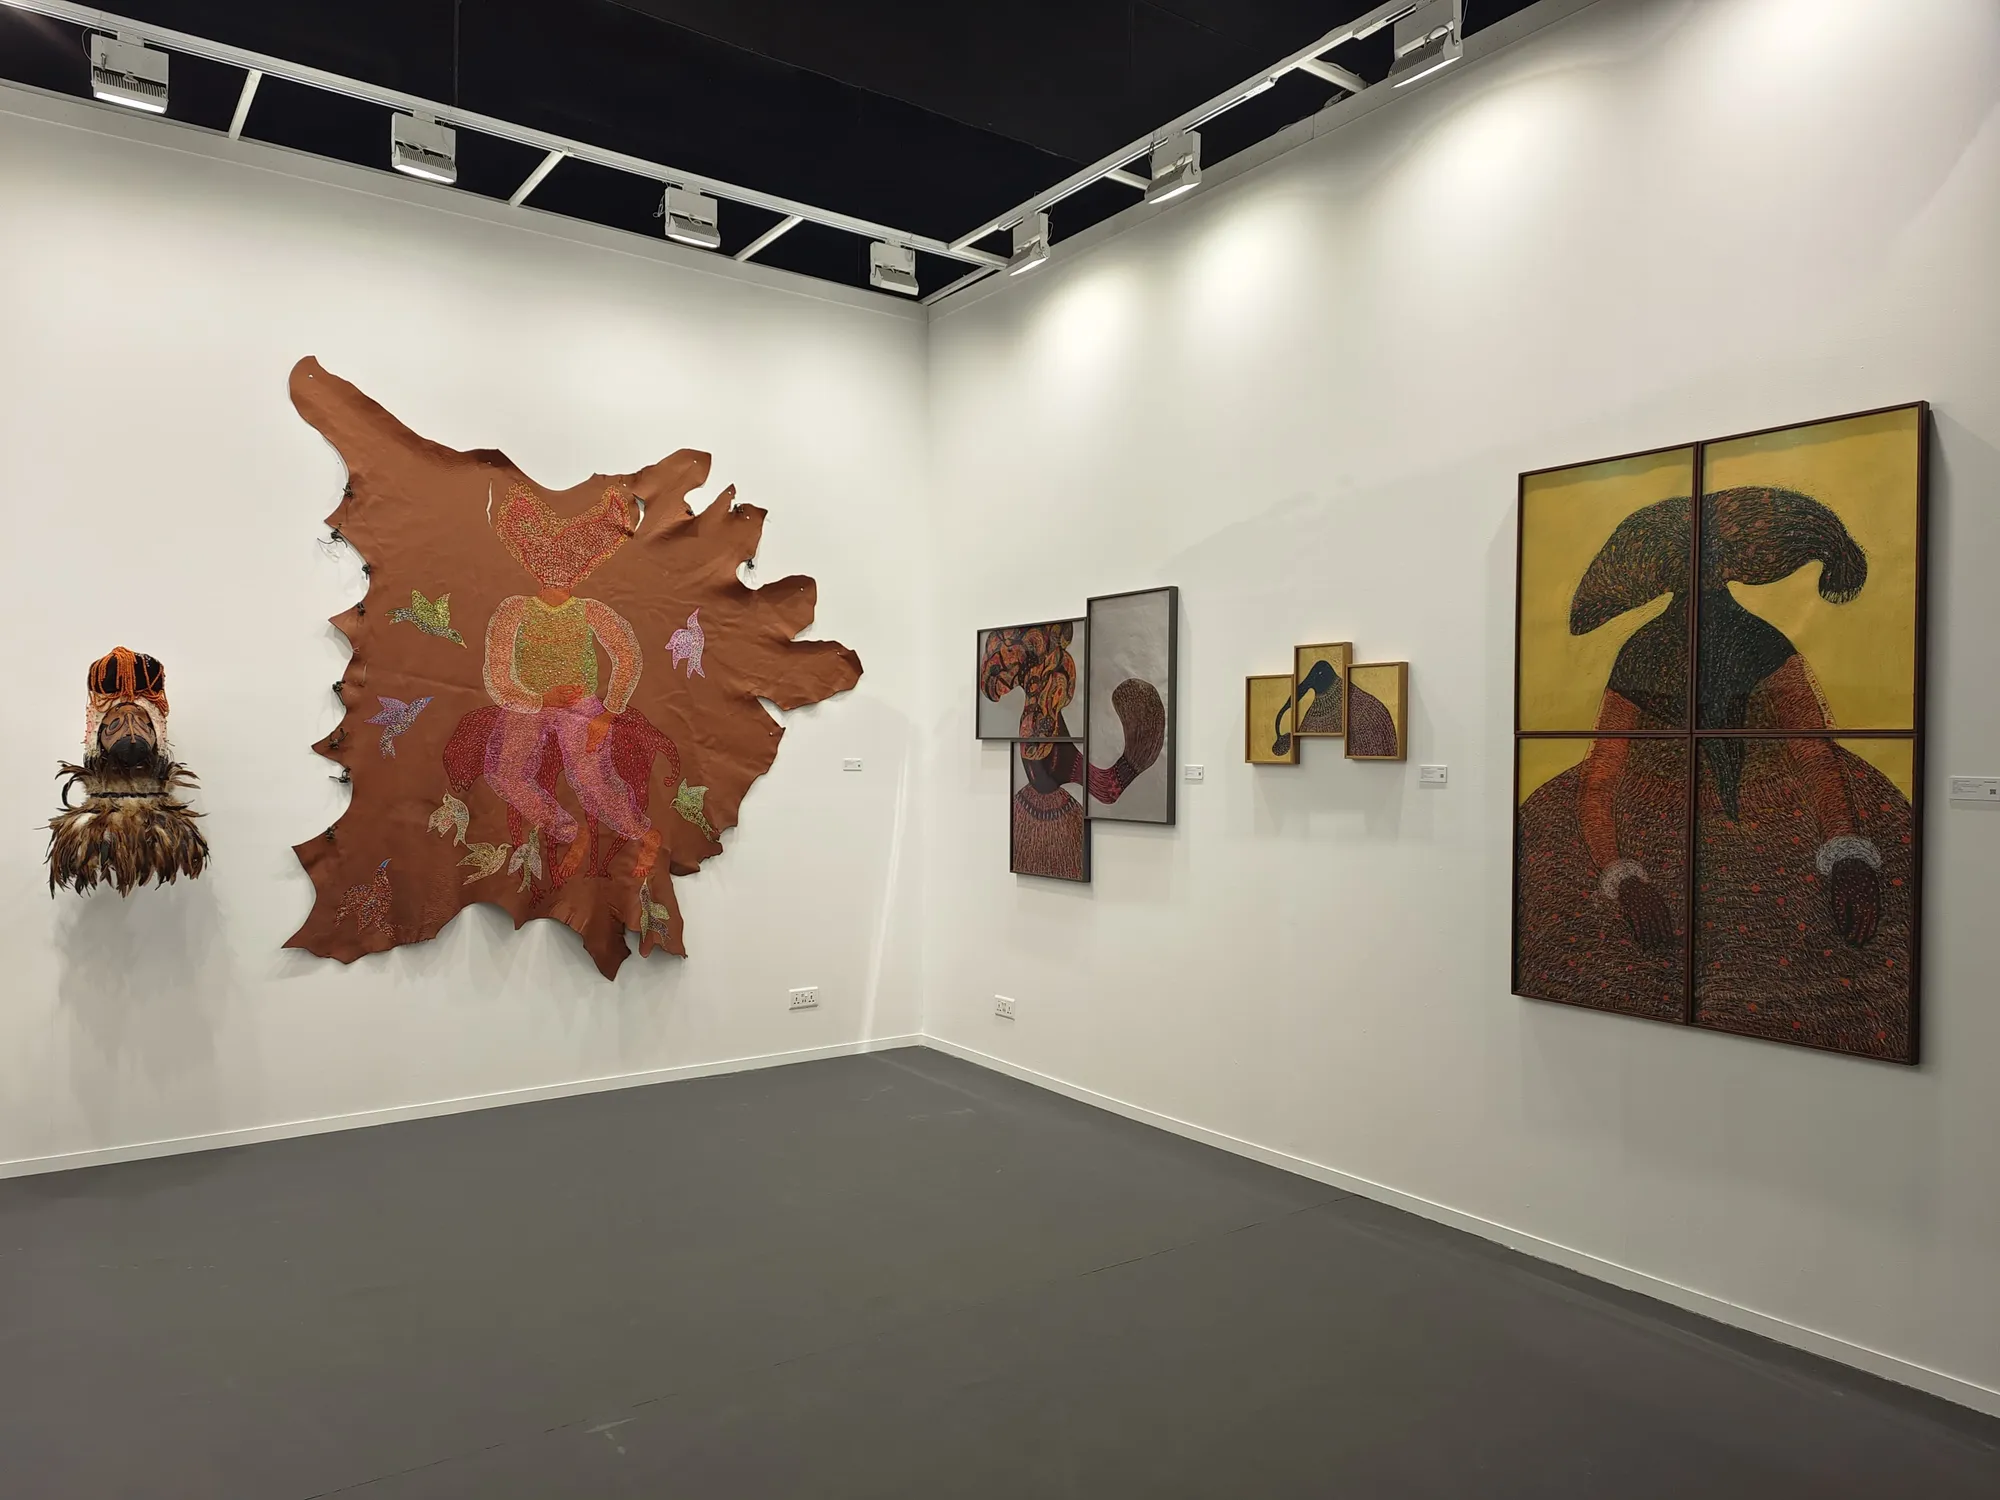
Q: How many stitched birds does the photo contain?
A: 9